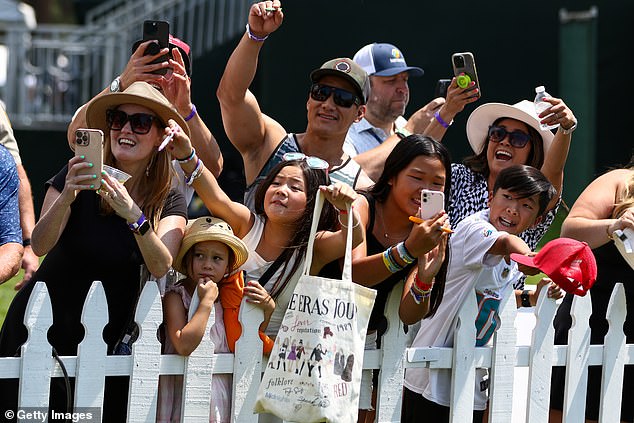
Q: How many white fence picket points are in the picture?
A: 11